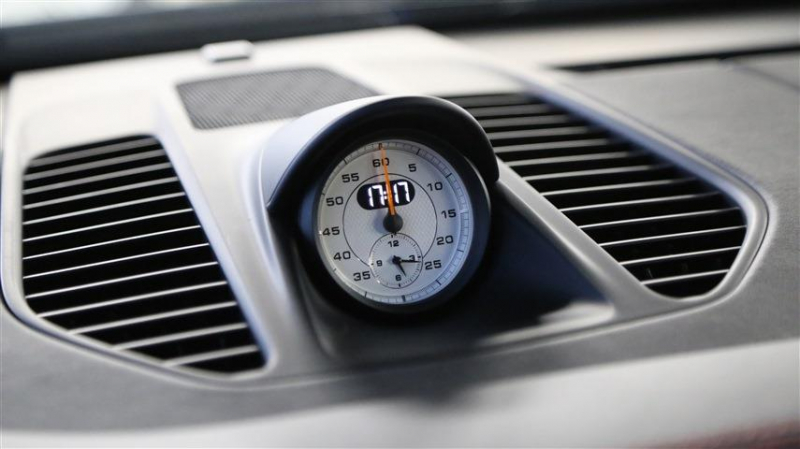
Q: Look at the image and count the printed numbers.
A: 15